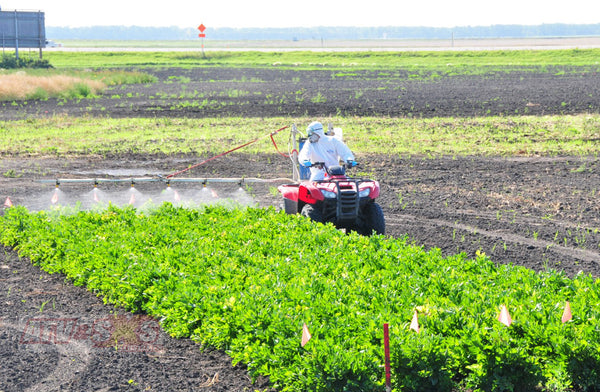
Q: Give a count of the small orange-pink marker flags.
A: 10